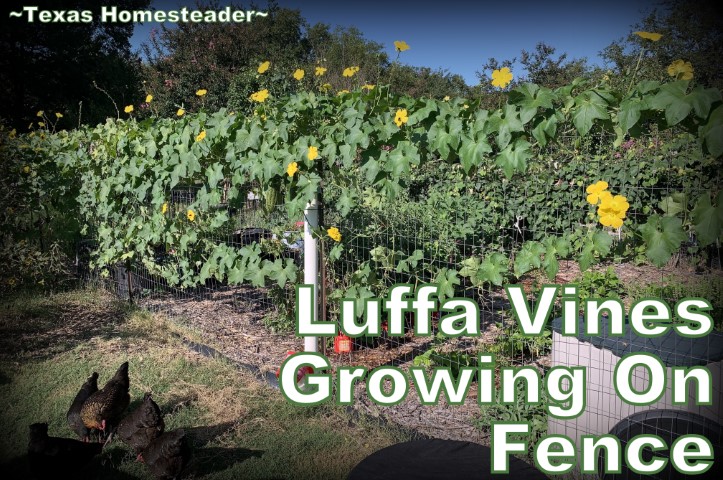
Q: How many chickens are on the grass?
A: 5